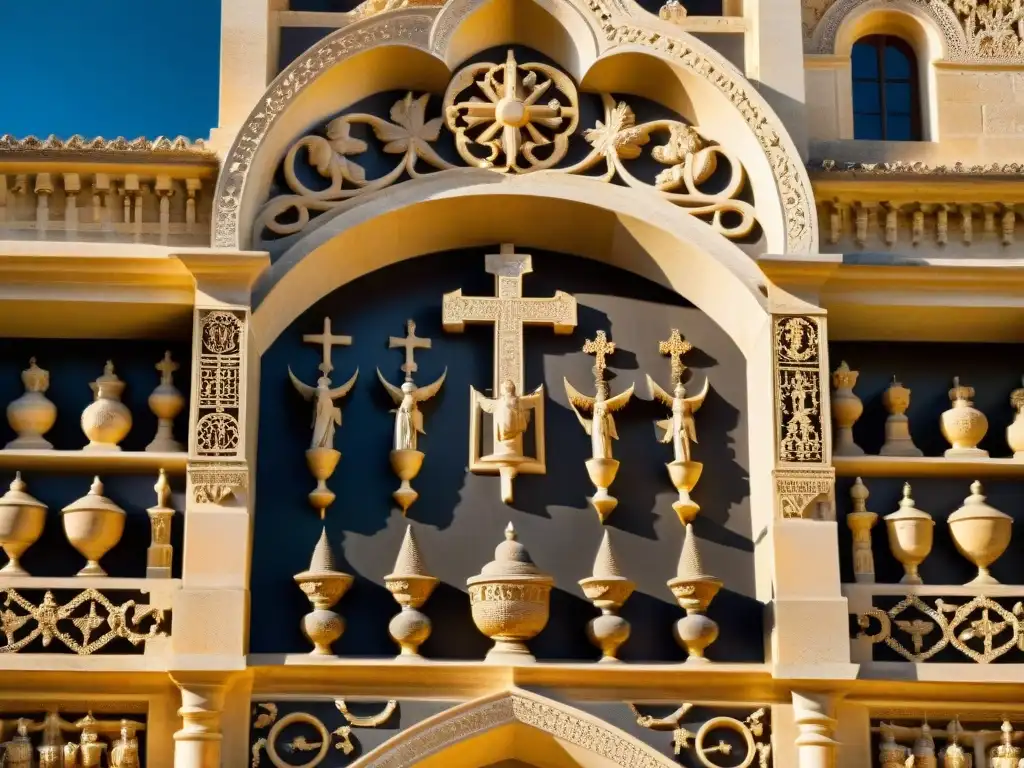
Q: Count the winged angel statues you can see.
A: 5